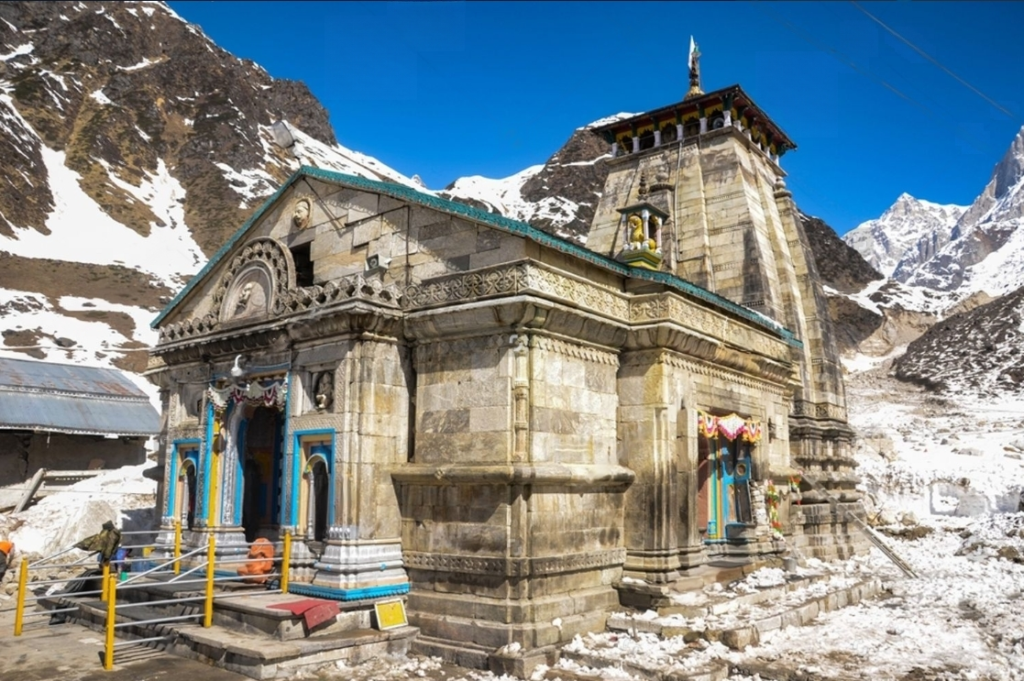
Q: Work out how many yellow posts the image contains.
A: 6